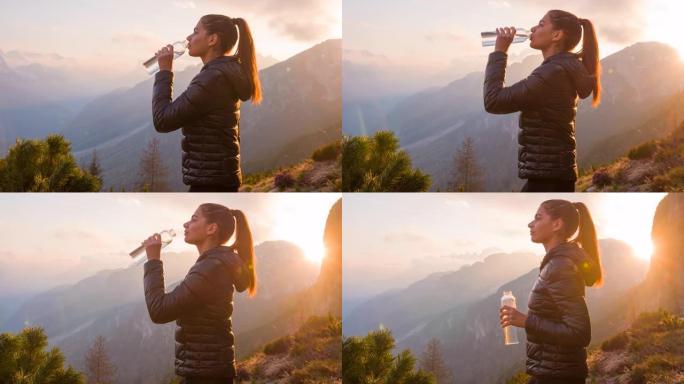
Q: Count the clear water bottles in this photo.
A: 4